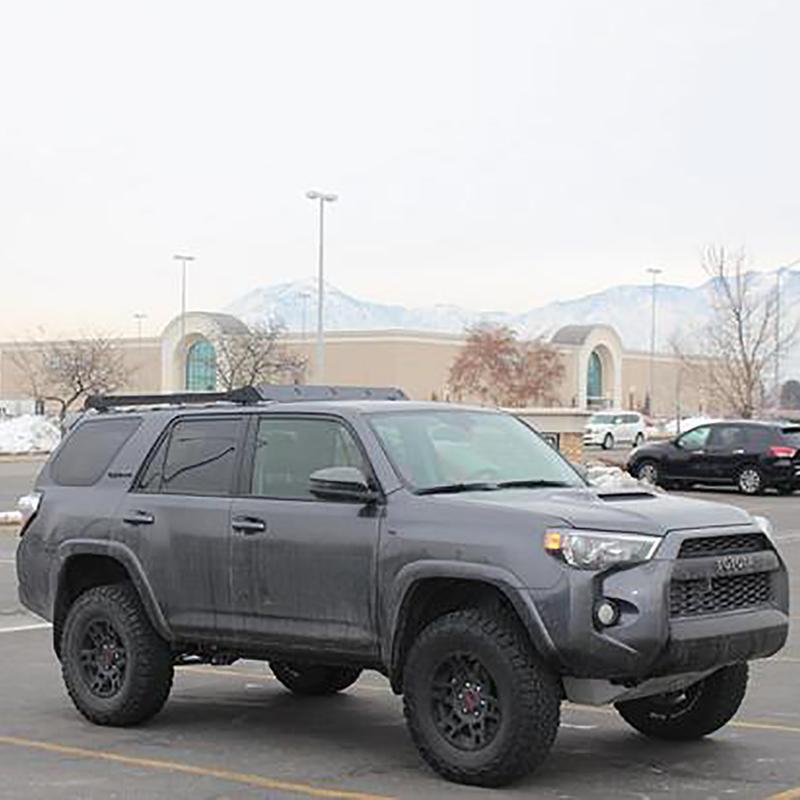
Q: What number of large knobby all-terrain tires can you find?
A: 4